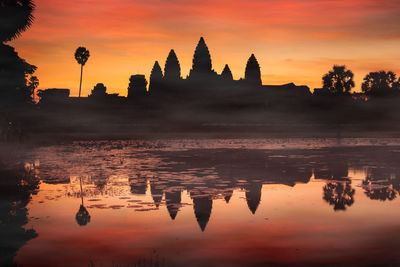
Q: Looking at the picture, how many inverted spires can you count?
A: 5